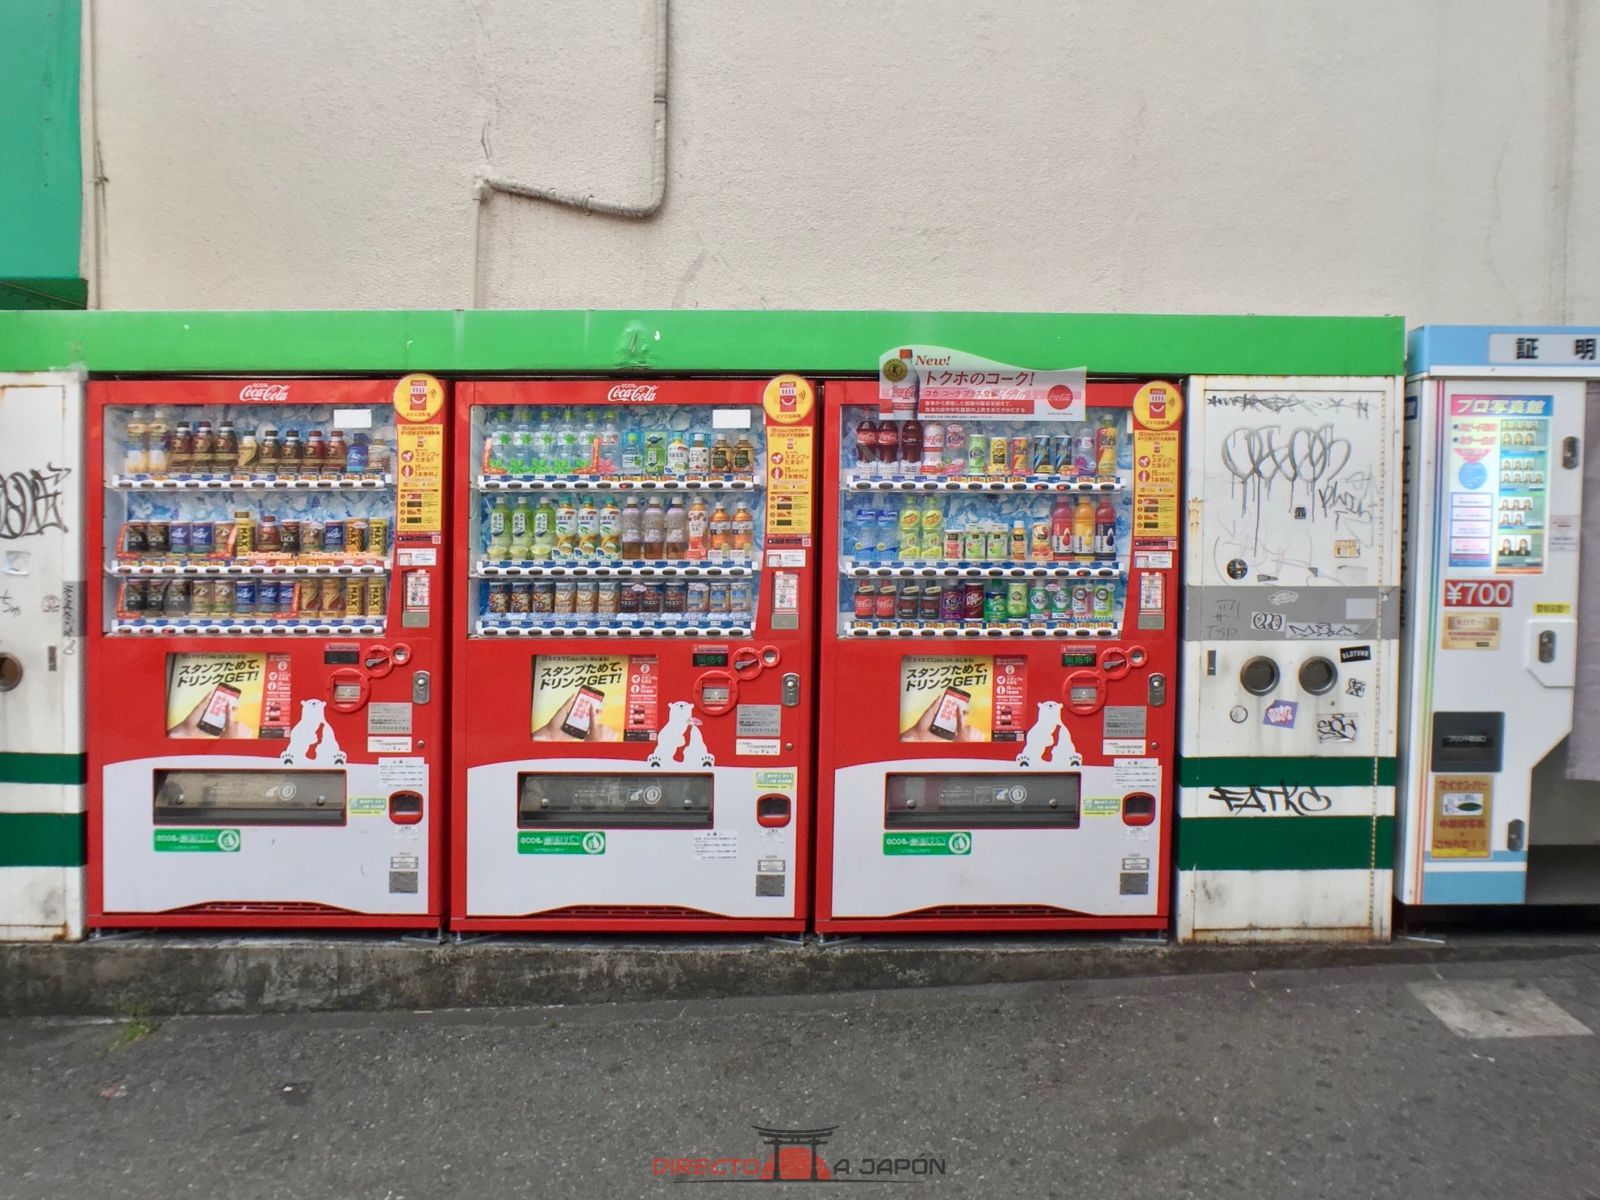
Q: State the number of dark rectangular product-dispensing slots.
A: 3